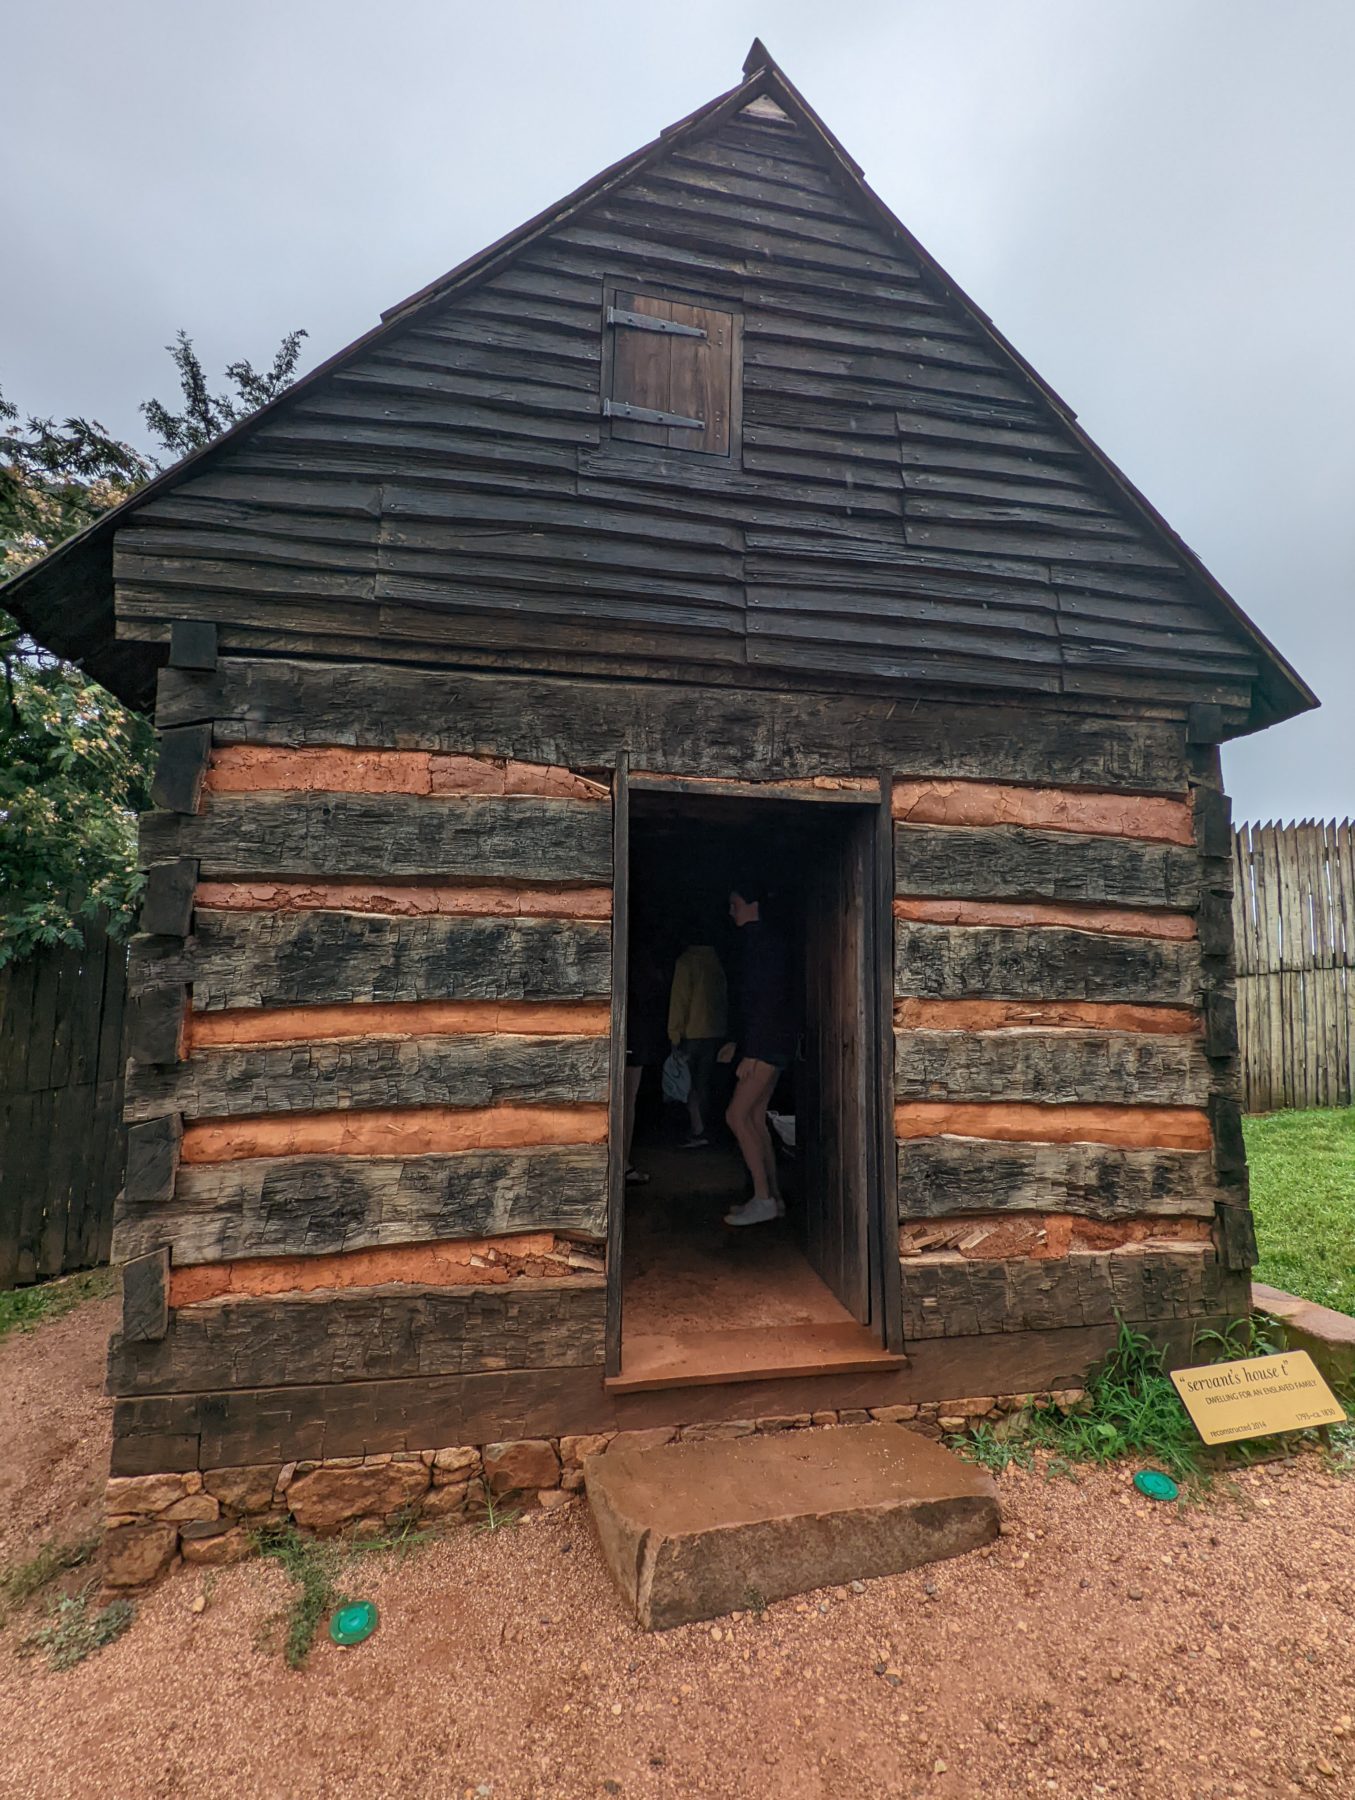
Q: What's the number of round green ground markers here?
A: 2